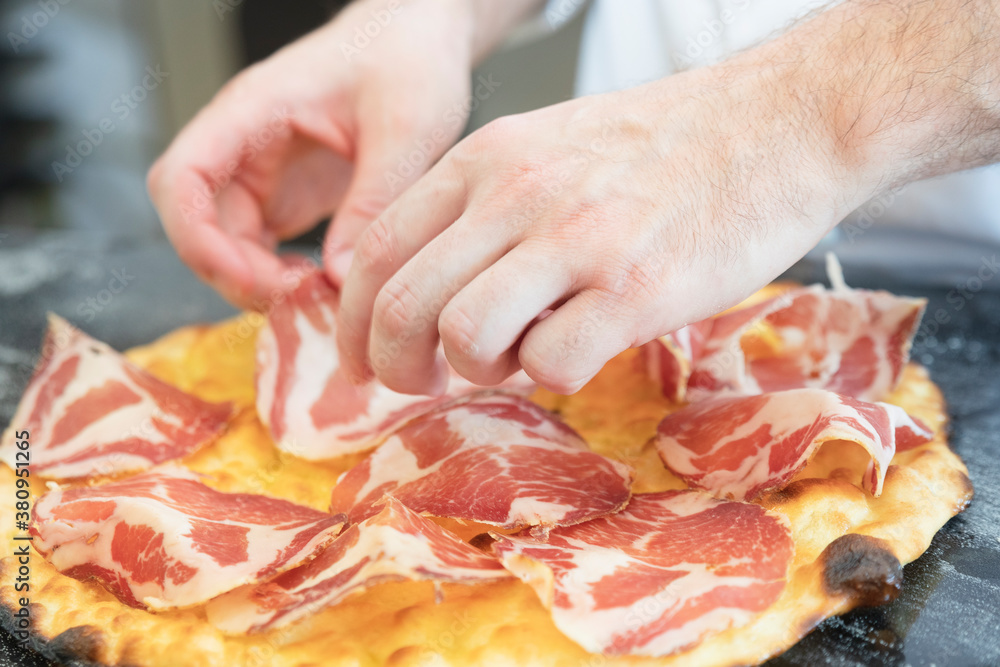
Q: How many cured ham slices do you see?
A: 8